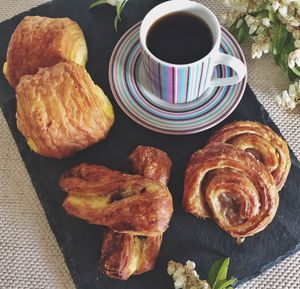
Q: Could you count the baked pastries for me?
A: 6